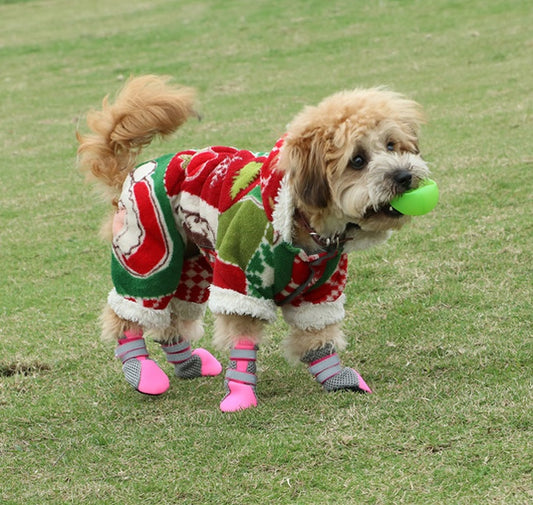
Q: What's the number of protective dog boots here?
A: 4